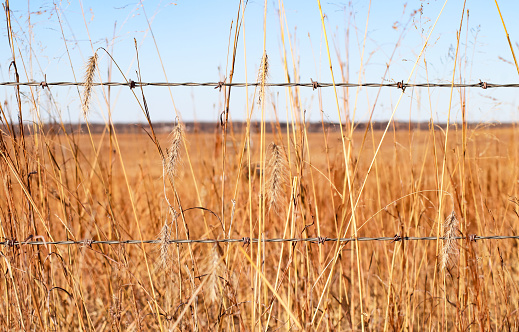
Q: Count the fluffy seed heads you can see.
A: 7